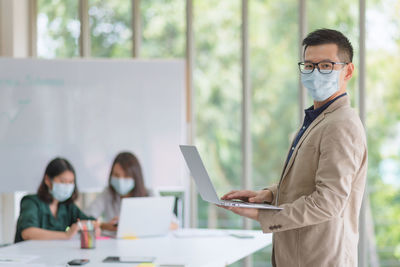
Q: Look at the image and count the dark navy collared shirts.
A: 1